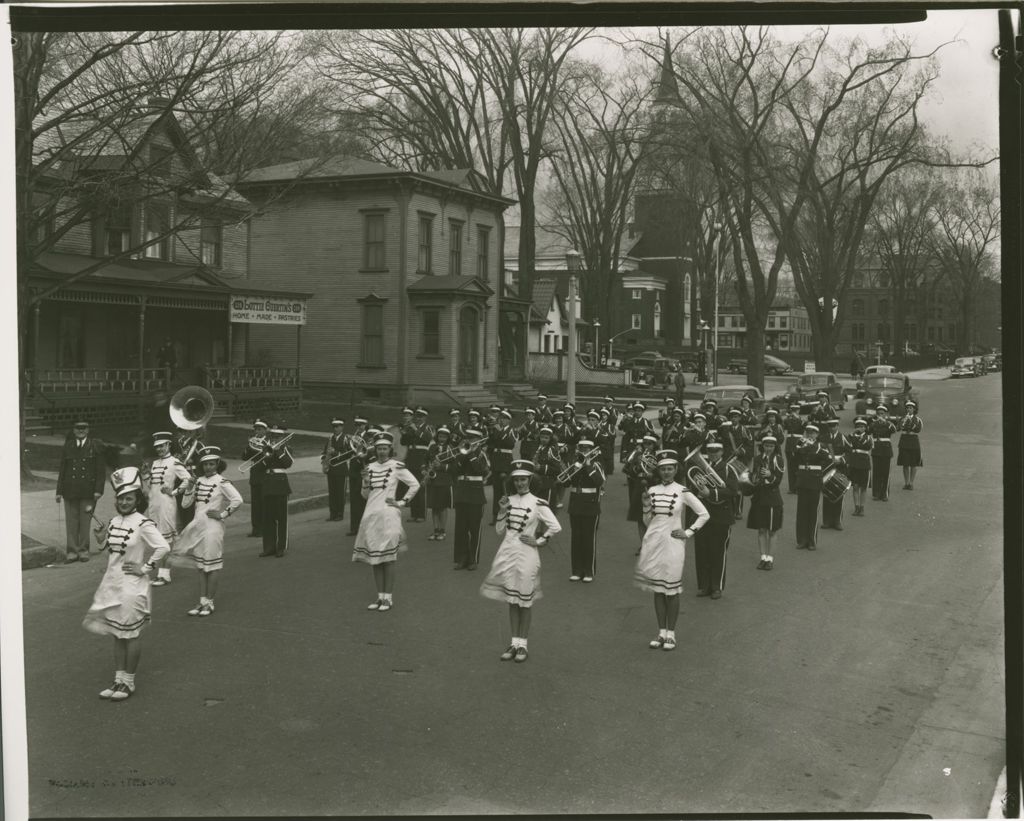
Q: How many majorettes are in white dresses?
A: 6